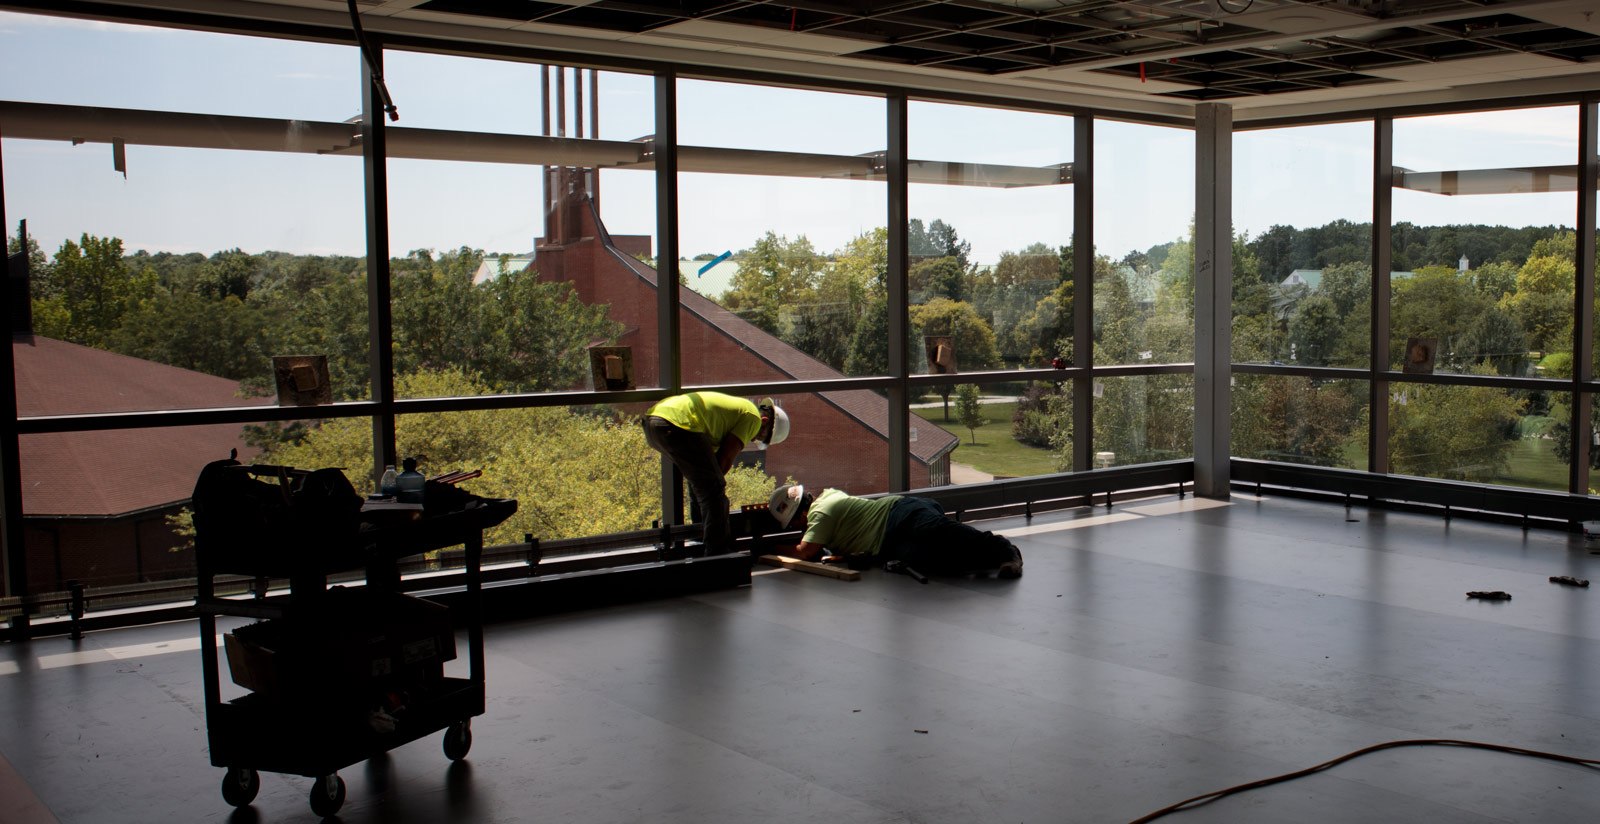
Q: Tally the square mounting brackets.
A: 4